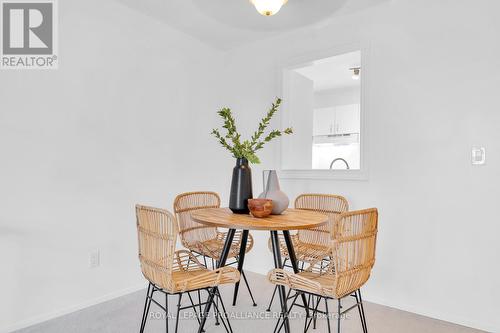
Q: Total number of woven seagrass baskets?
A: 0